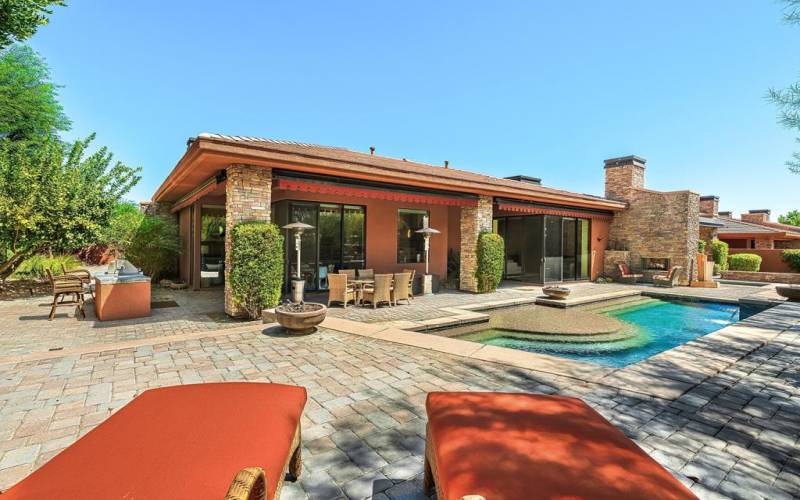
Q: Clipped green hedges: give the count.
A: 5